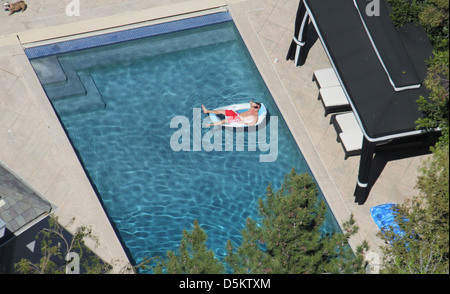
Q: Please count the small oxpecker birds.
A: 0